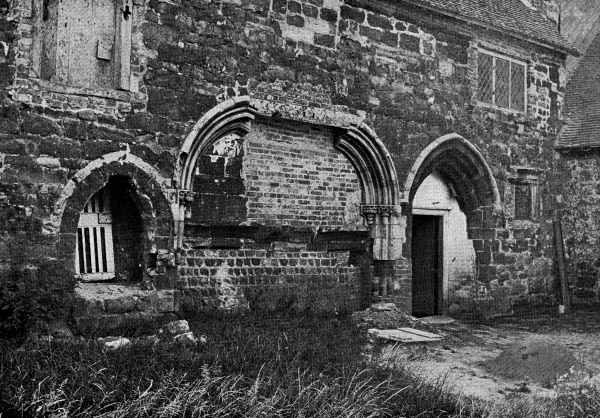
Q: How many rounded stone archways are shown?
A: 3